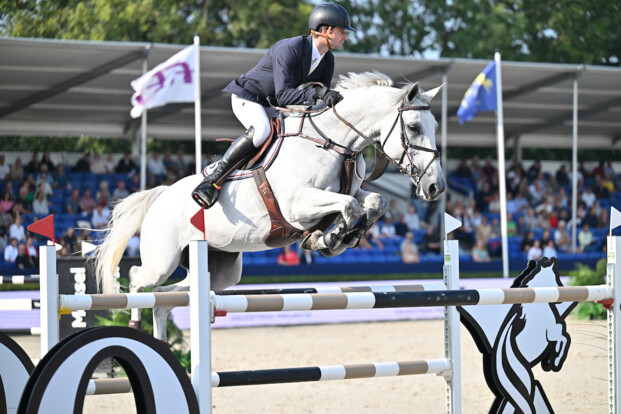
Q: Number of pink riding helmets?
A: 0